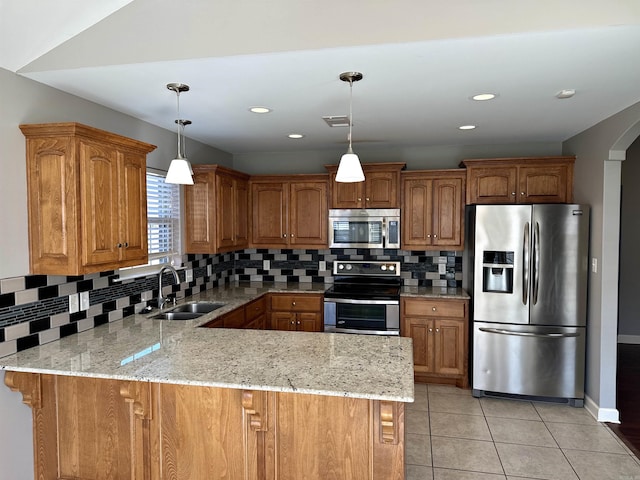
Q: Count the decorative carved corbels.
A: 4